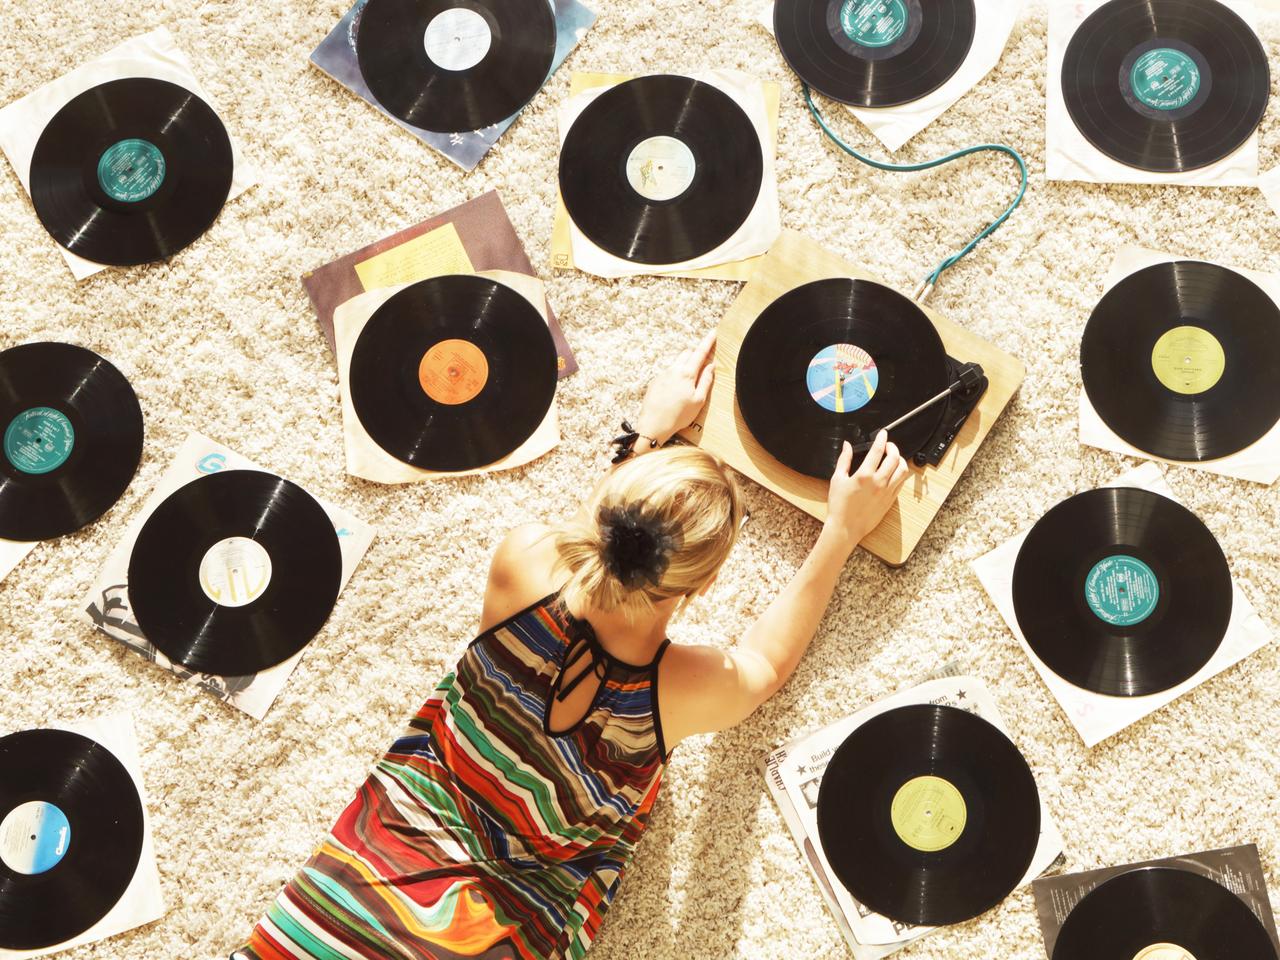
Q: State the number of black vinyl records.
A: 14